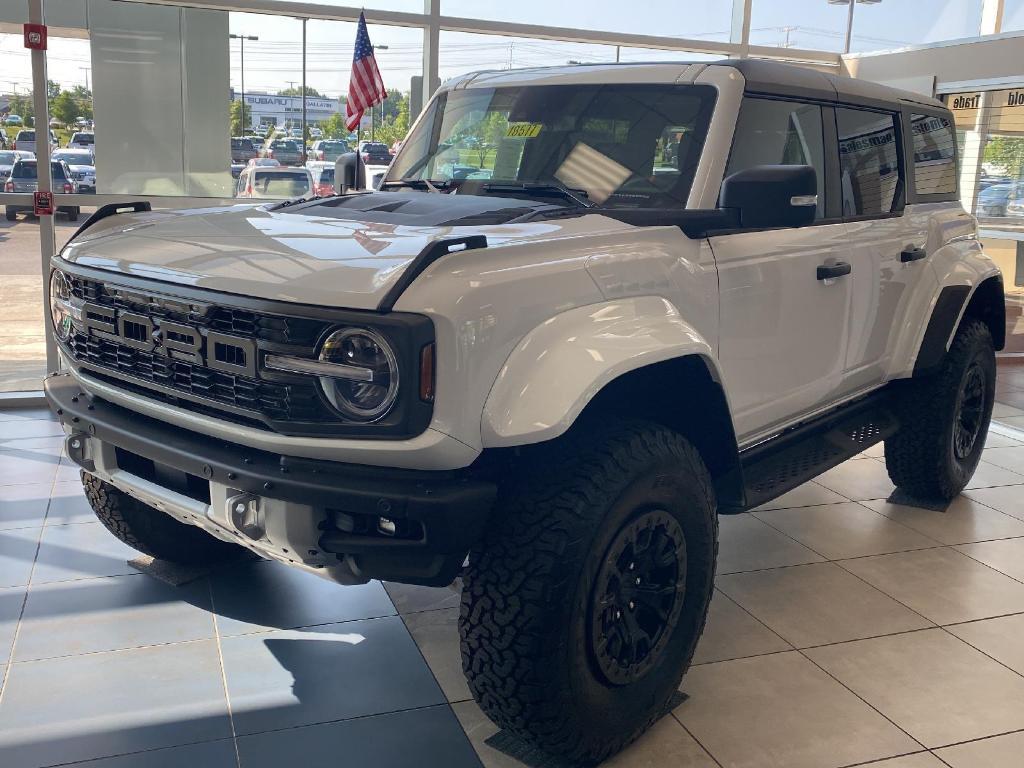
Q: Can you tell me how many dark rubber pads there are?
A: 3